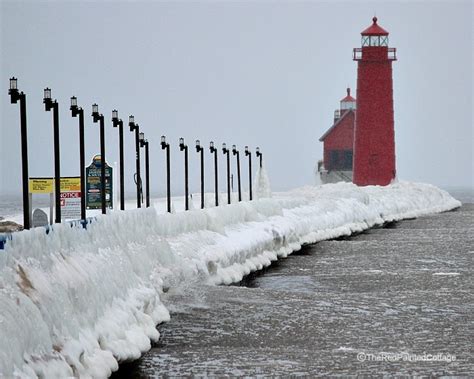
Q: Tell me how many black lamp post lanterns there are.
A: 15